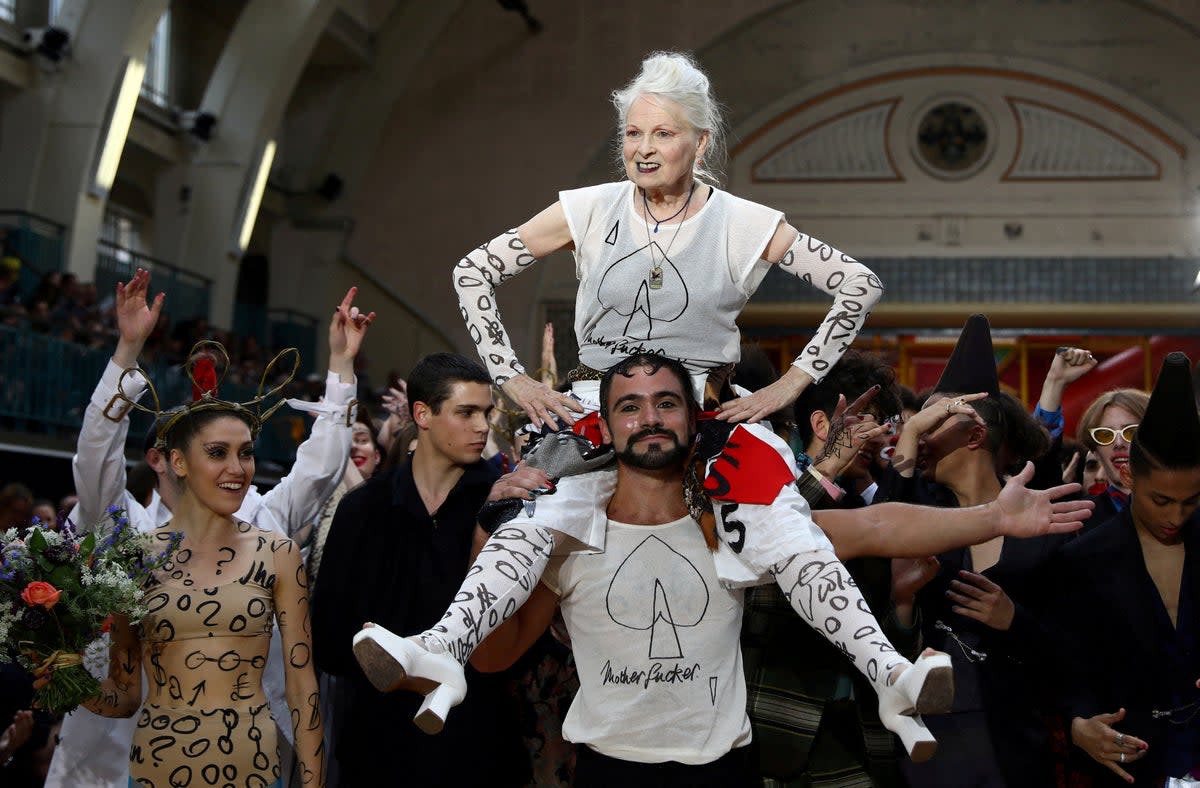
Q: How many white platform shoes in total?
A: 2